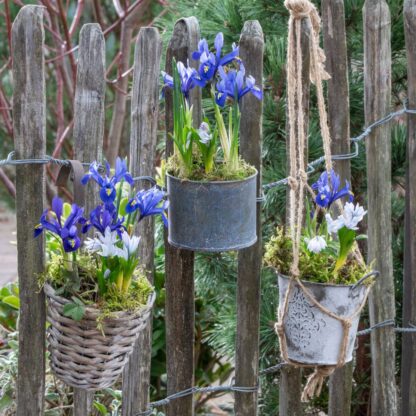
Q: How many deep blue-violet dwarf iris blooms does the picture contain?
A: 8